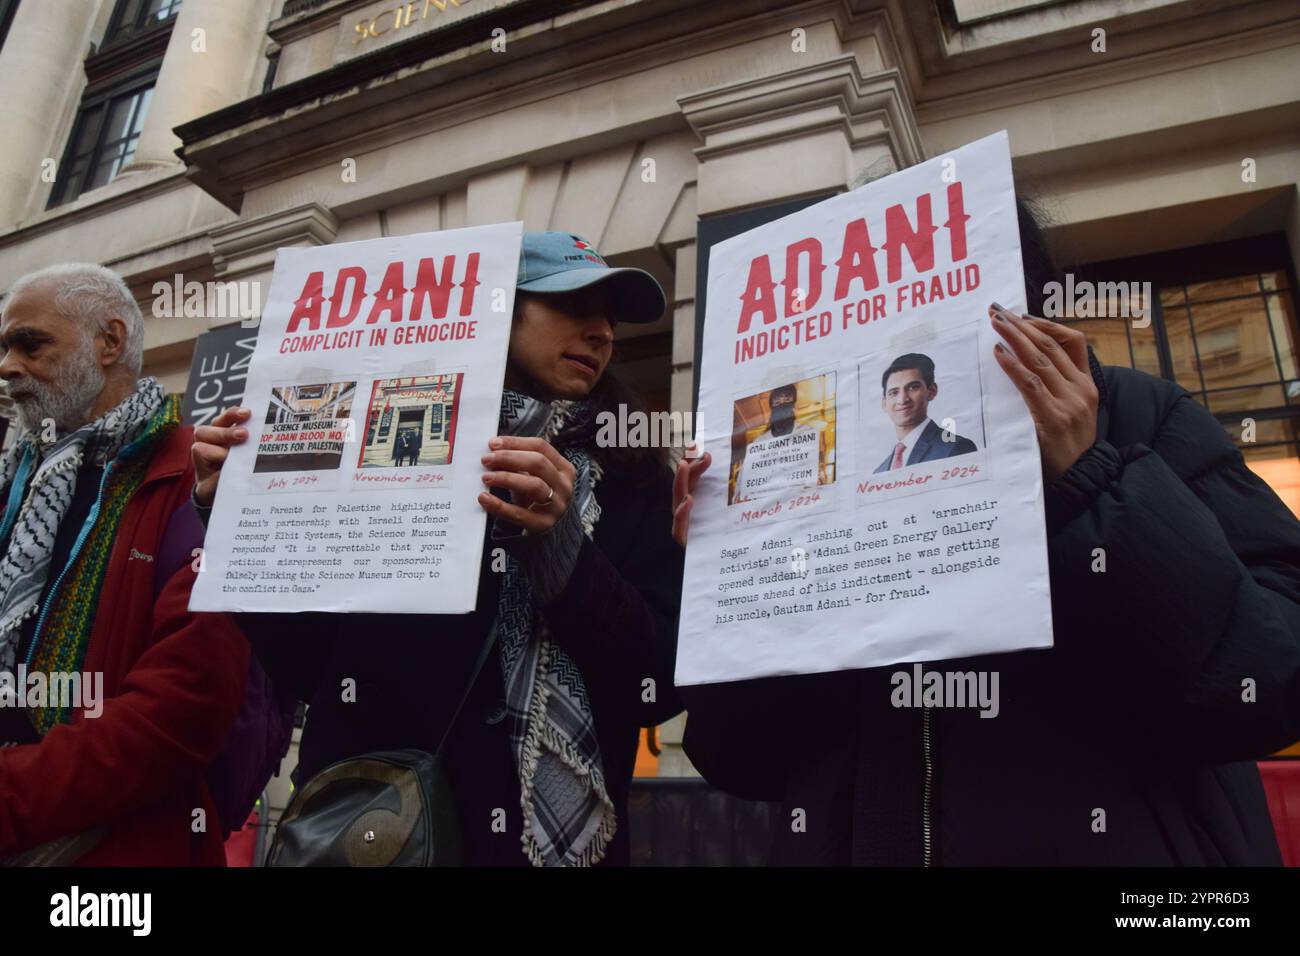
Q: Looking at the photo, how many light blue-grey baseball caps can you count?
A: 1